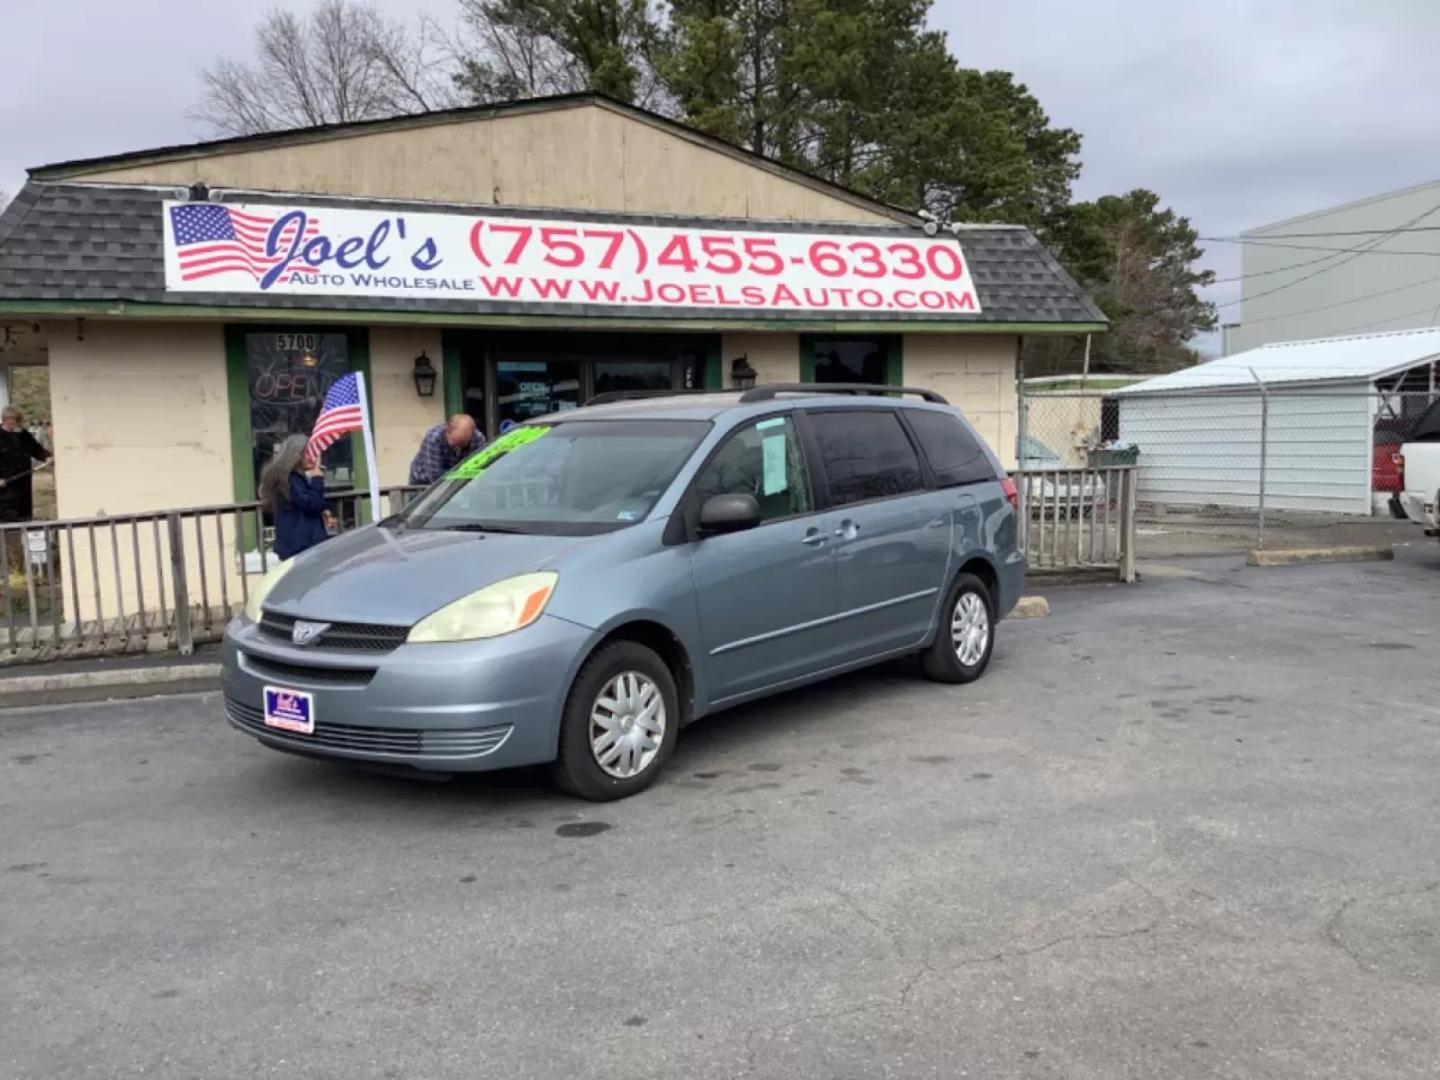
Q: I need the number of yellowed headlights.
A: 2